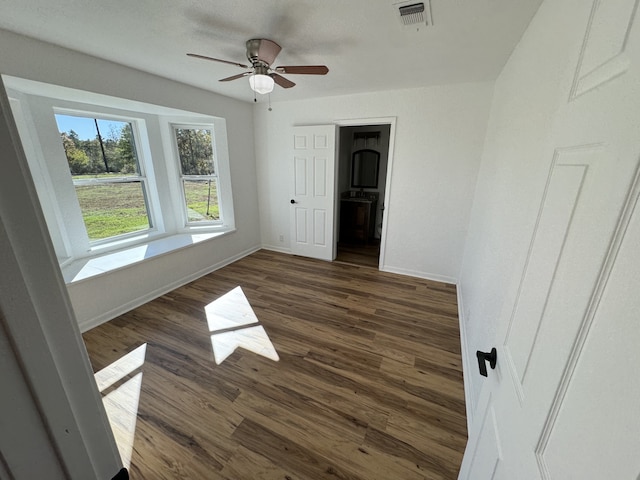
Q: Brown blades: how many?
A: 5